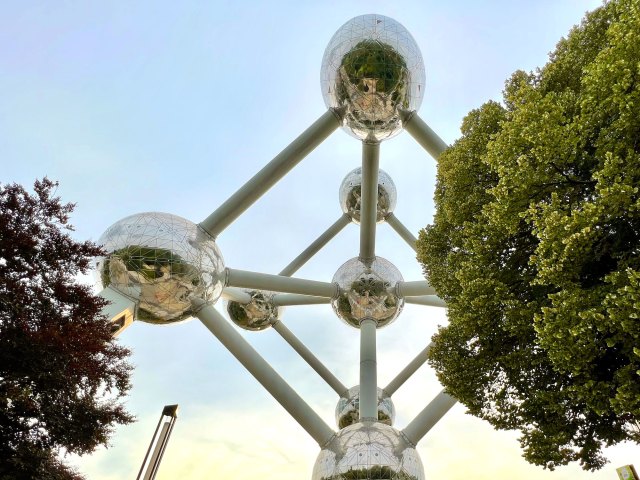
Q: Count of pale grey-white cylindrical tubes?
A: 15